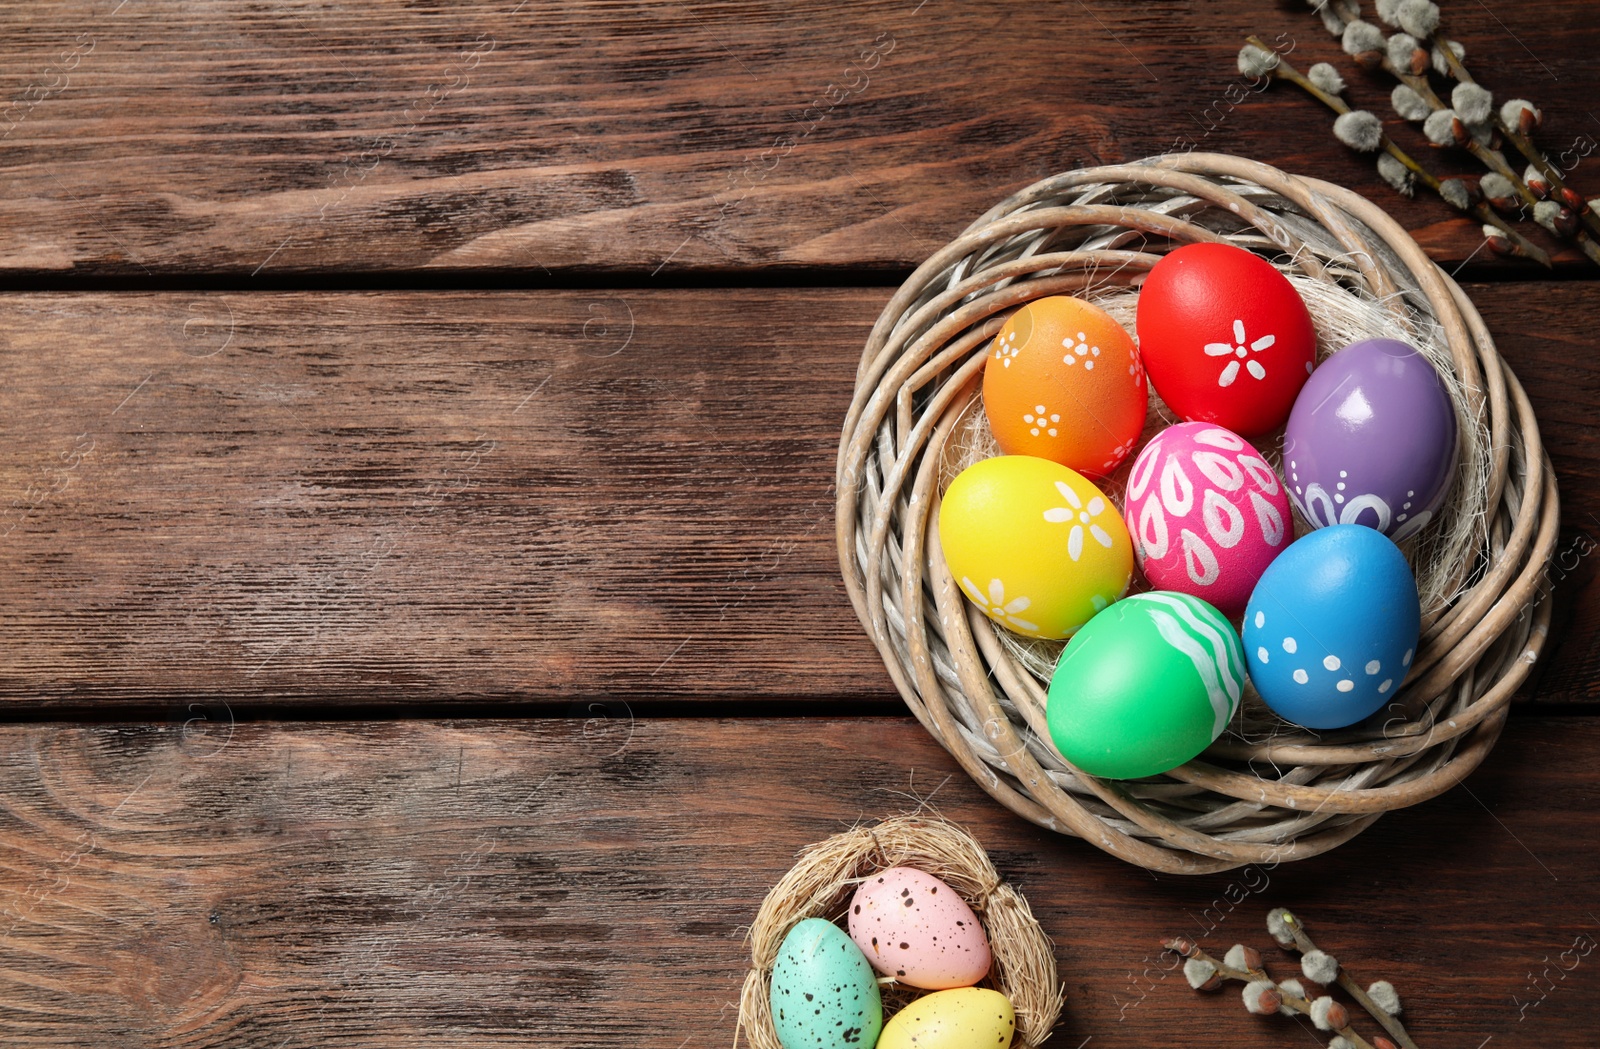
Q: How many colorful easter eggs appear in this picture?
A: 10